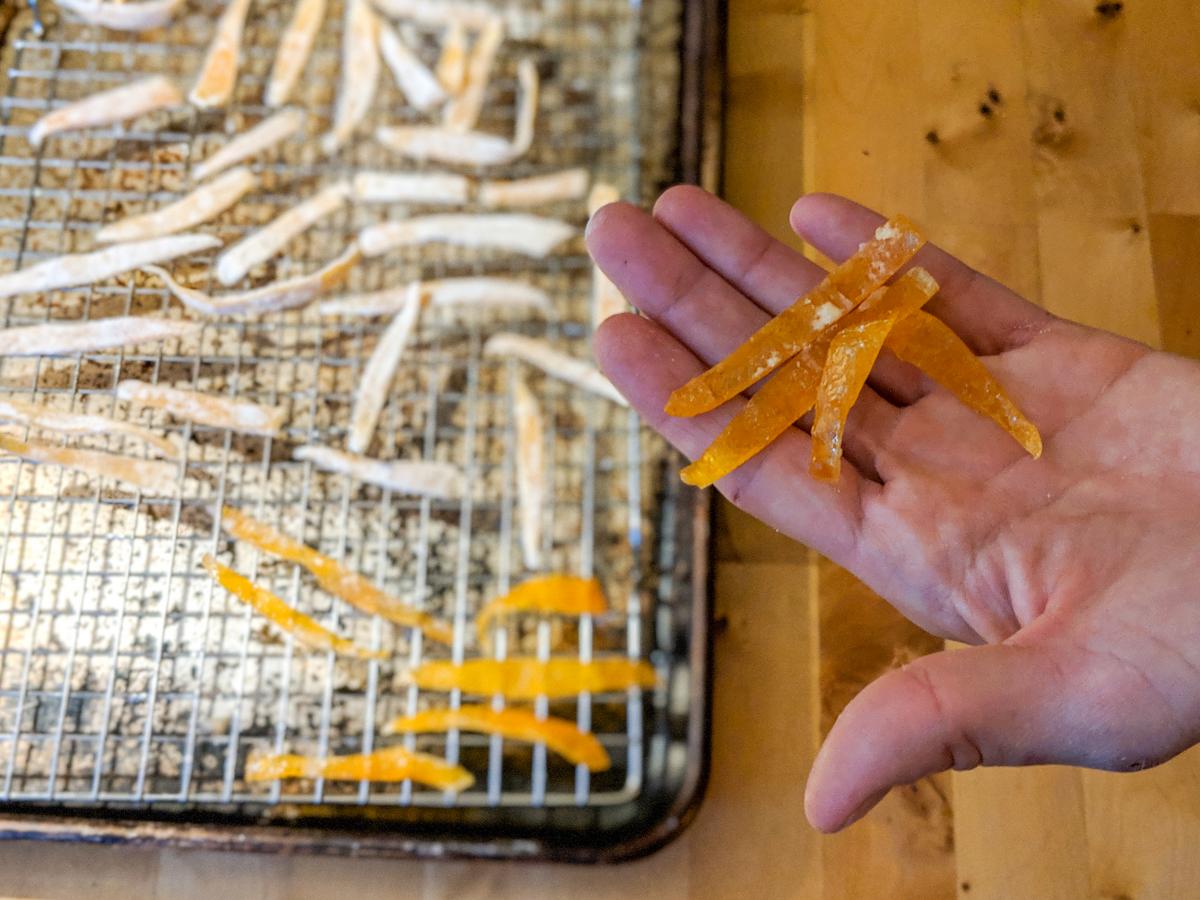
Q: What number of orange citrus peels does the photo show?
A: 10